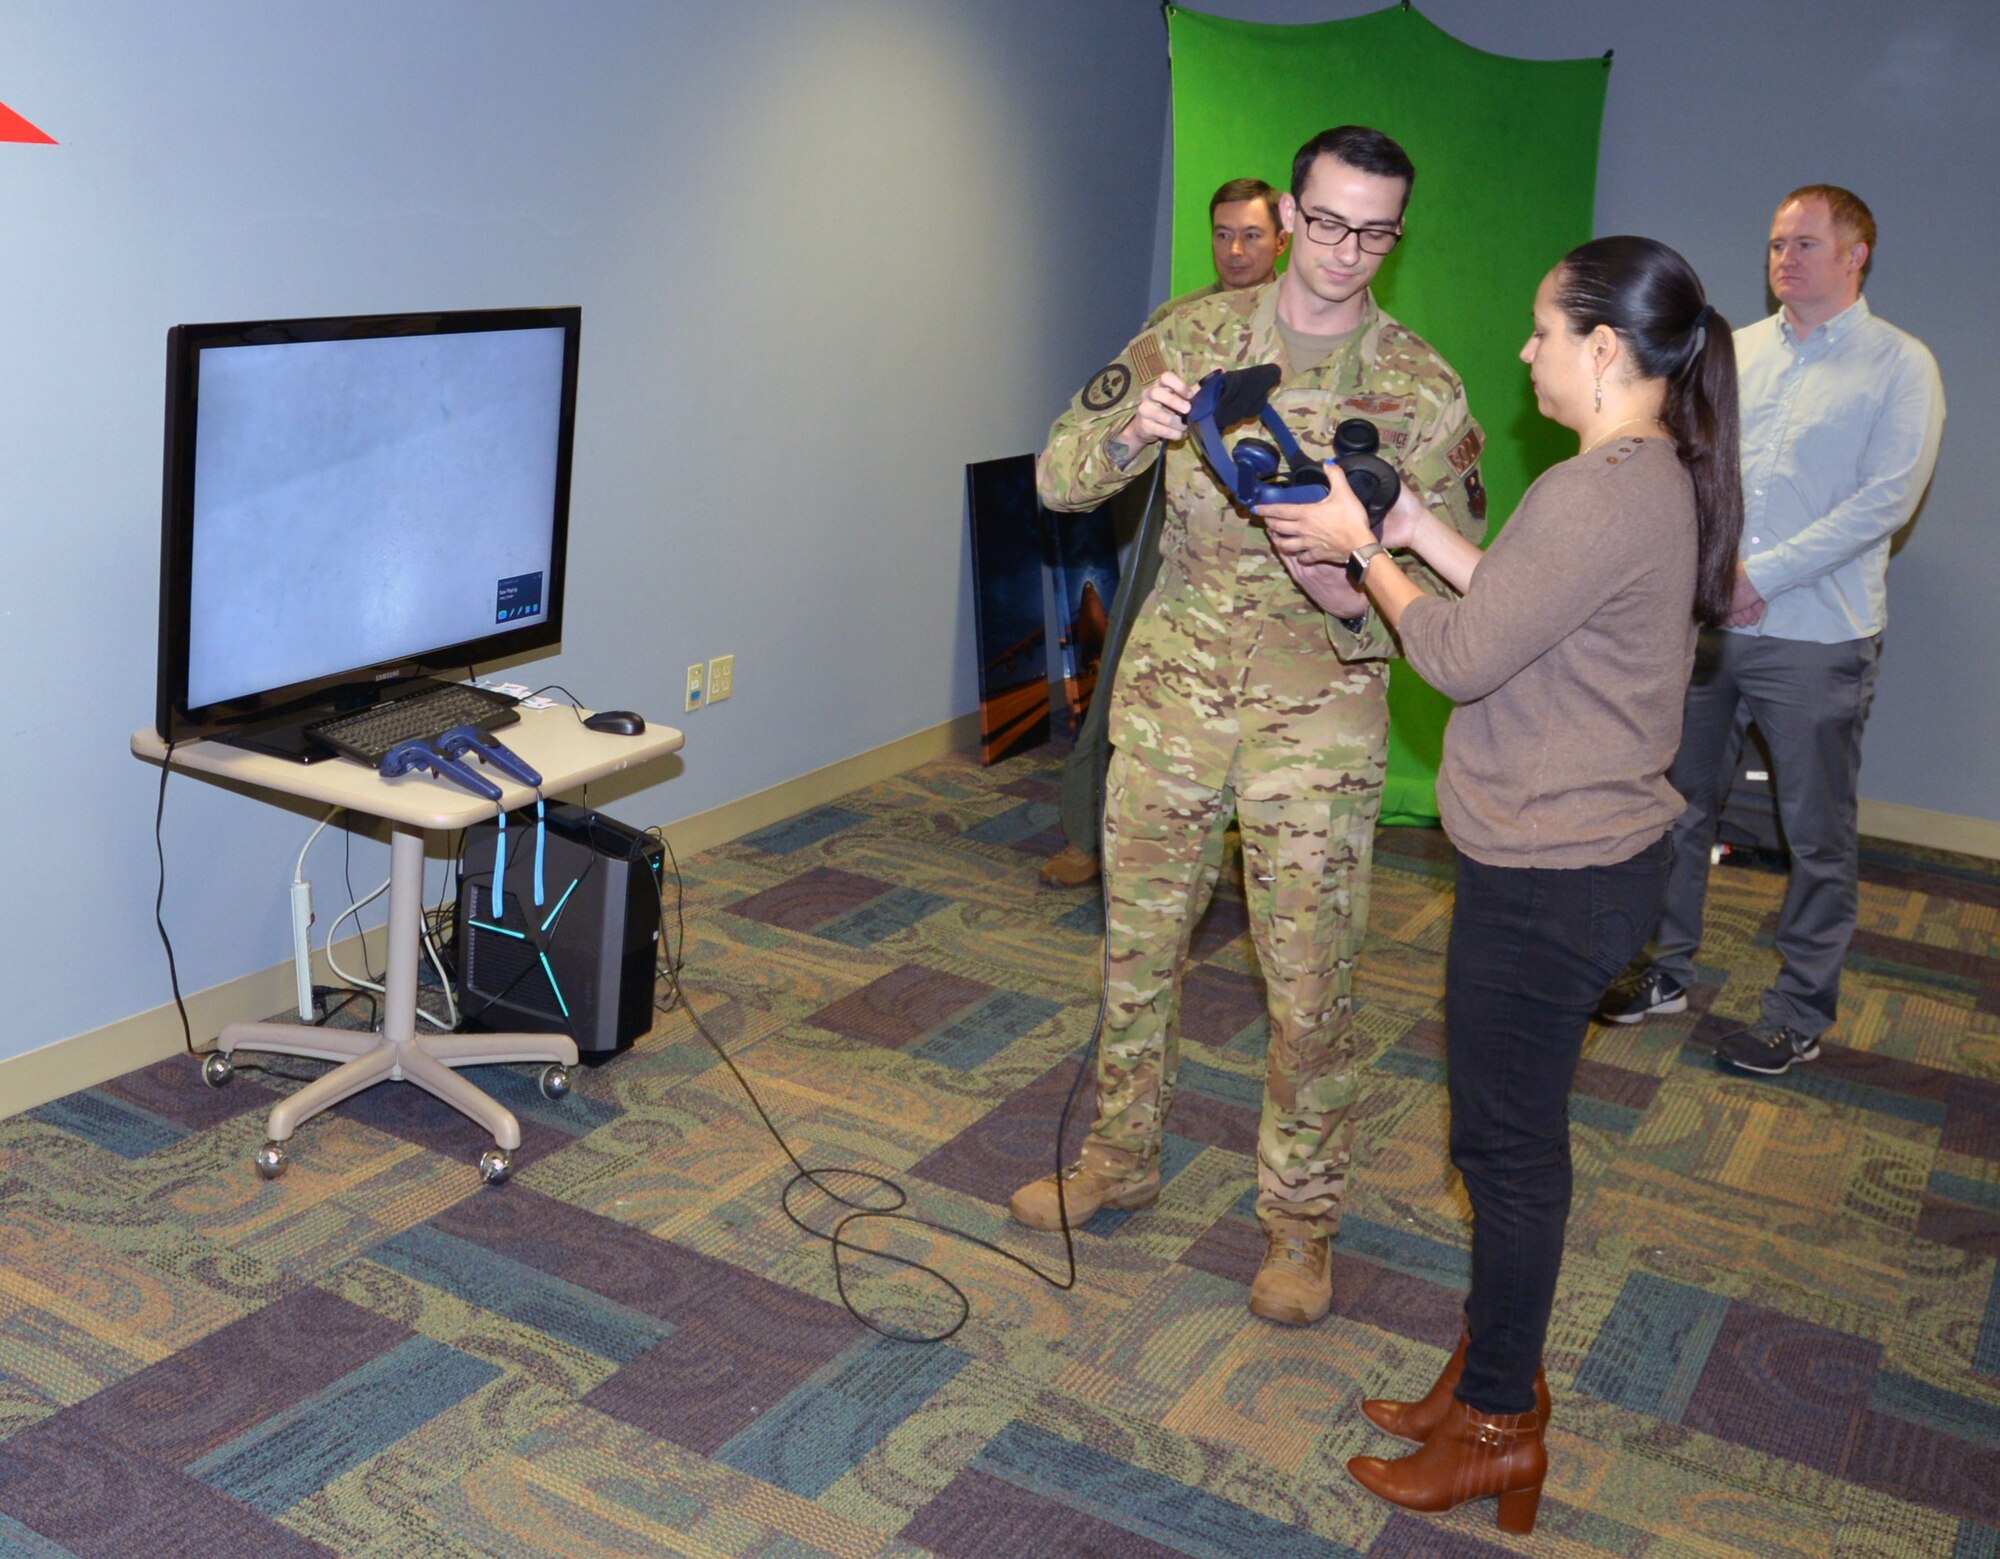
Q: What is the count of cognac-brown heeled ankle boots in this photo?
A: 2